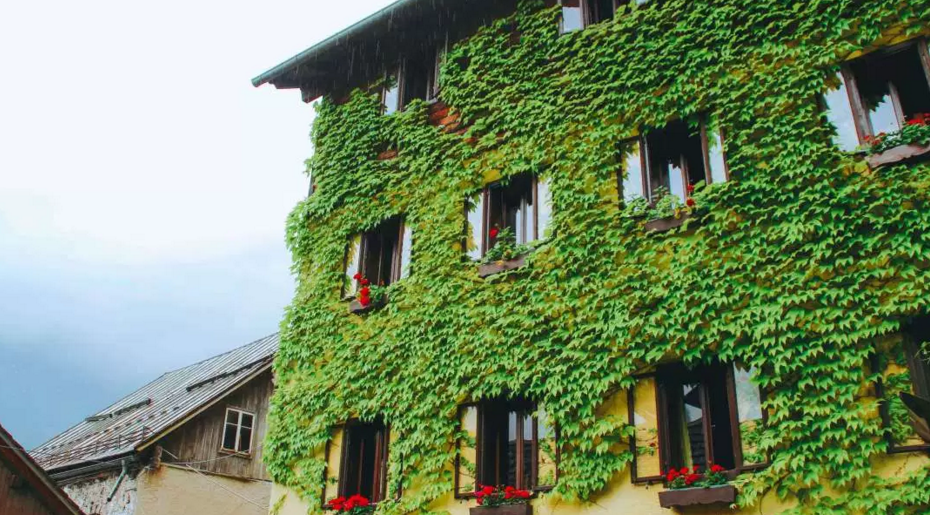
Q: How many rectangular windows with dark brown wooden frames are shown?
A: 10